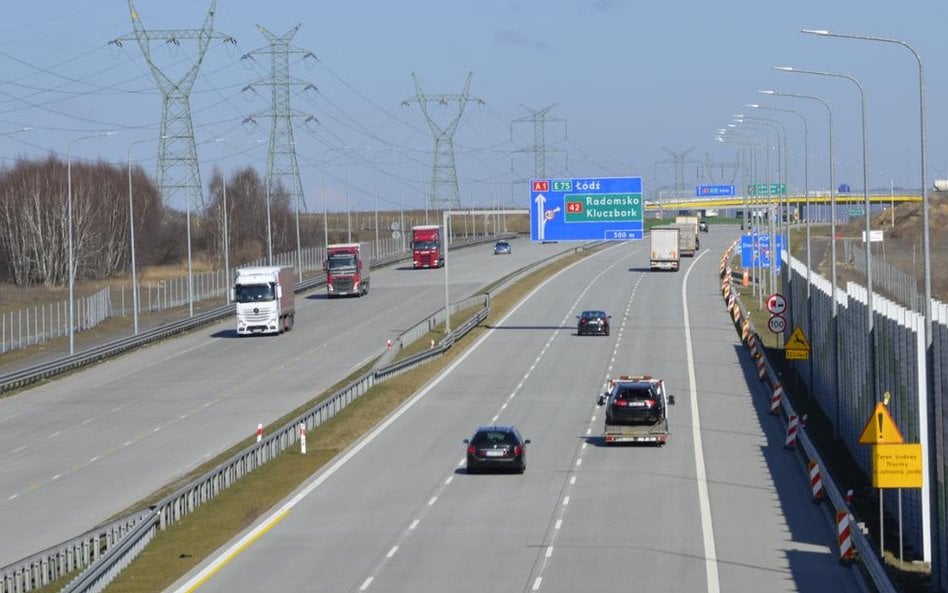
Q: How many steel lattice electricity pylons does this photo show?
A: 6